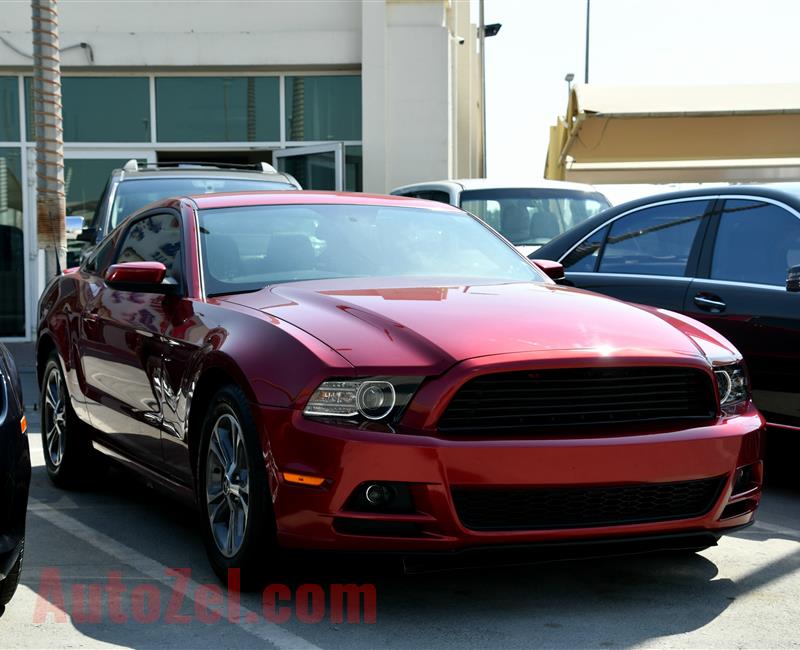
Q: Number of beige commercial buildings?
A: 1